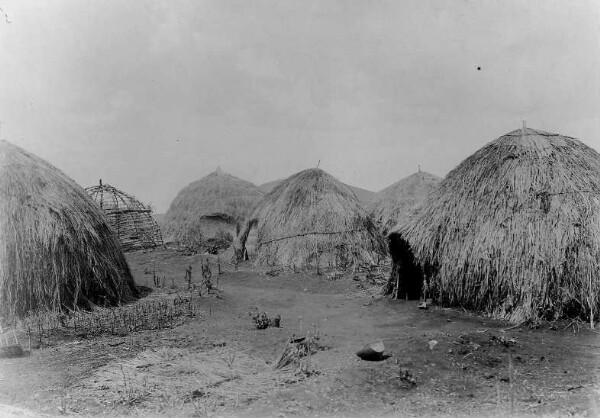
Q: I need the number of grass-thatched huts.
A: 5